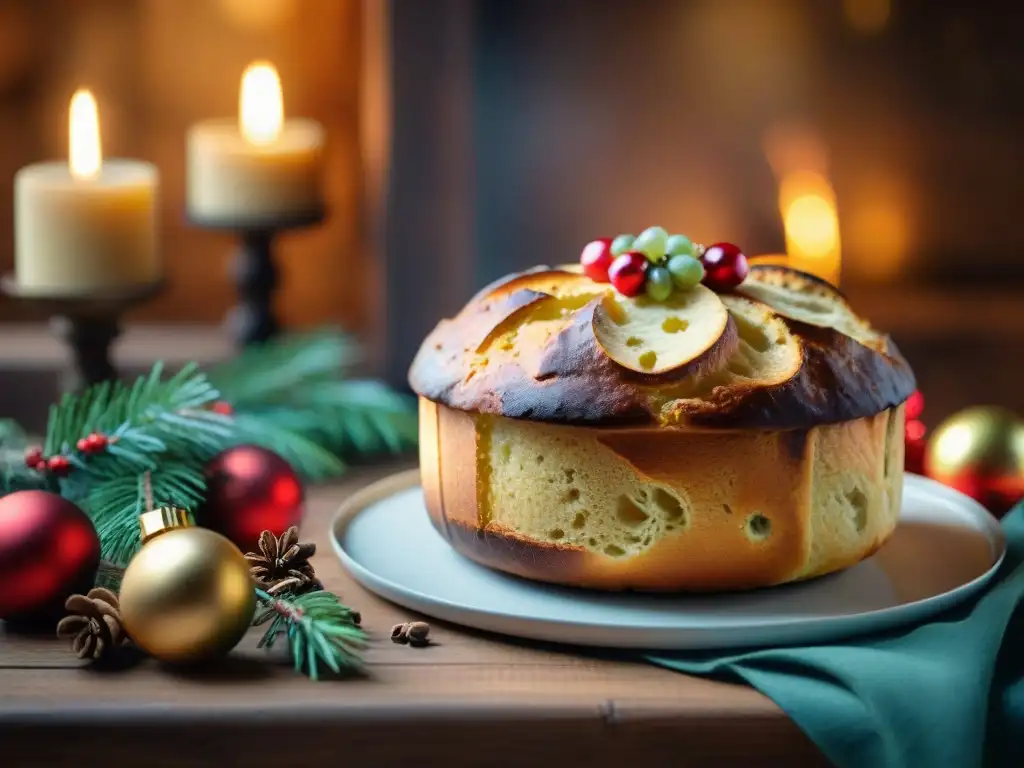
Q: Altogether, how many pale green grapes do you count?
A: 5